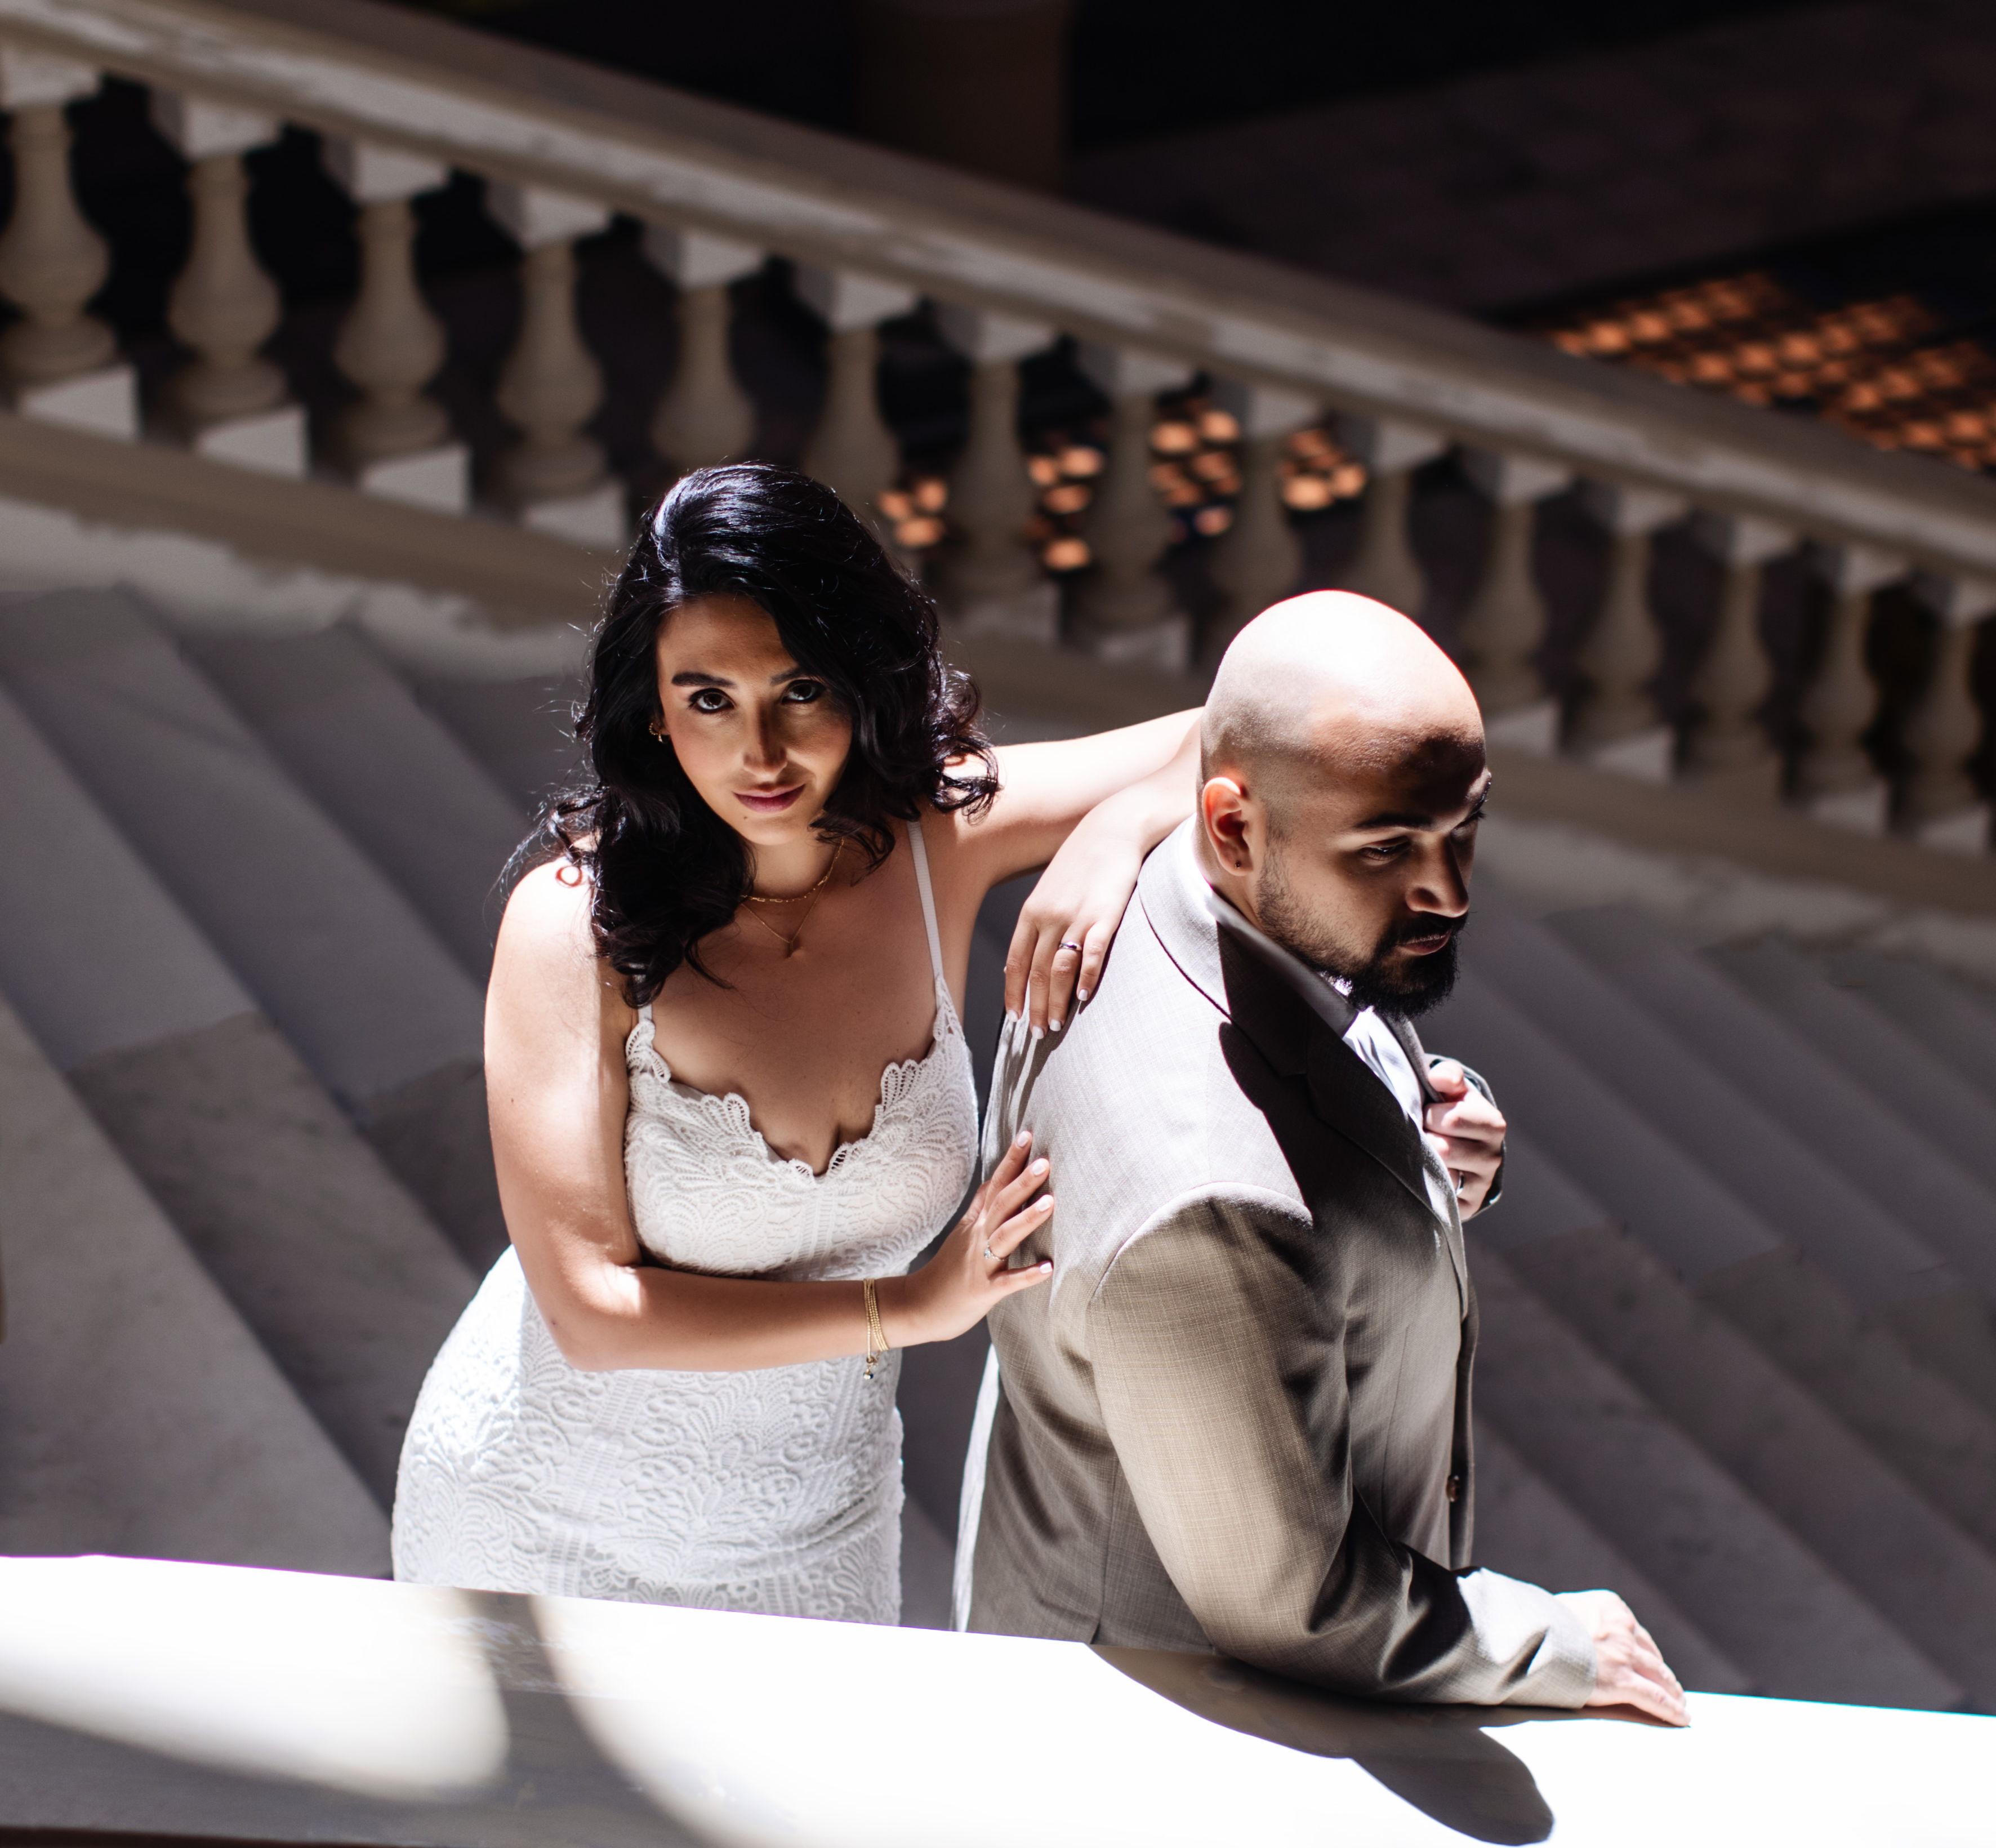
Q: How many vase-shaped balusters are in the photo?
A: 15